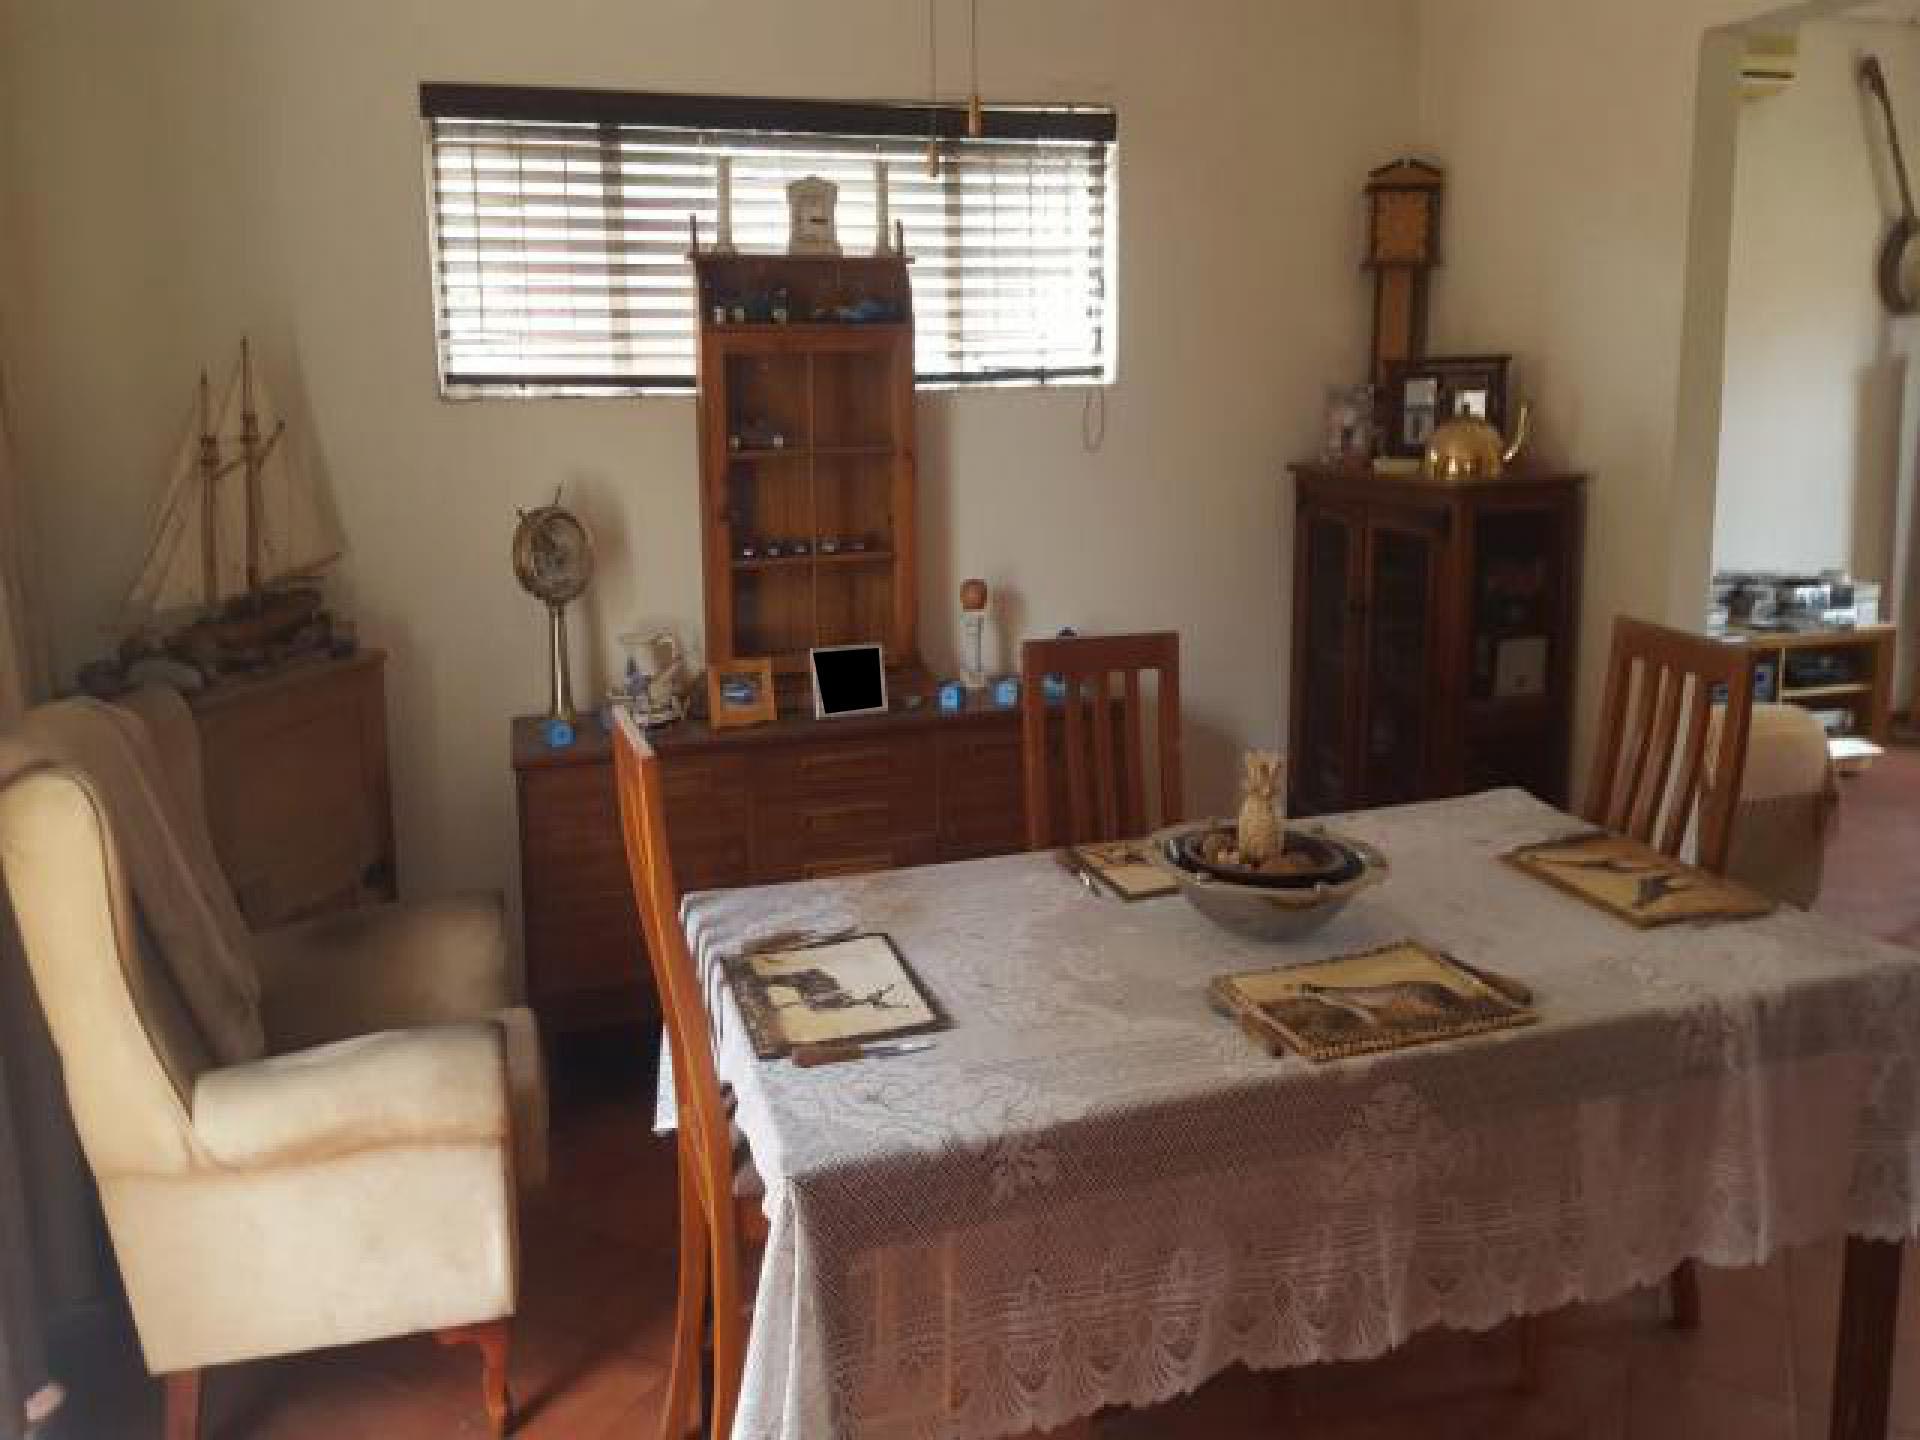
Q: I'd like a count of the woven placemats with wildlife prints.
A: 4